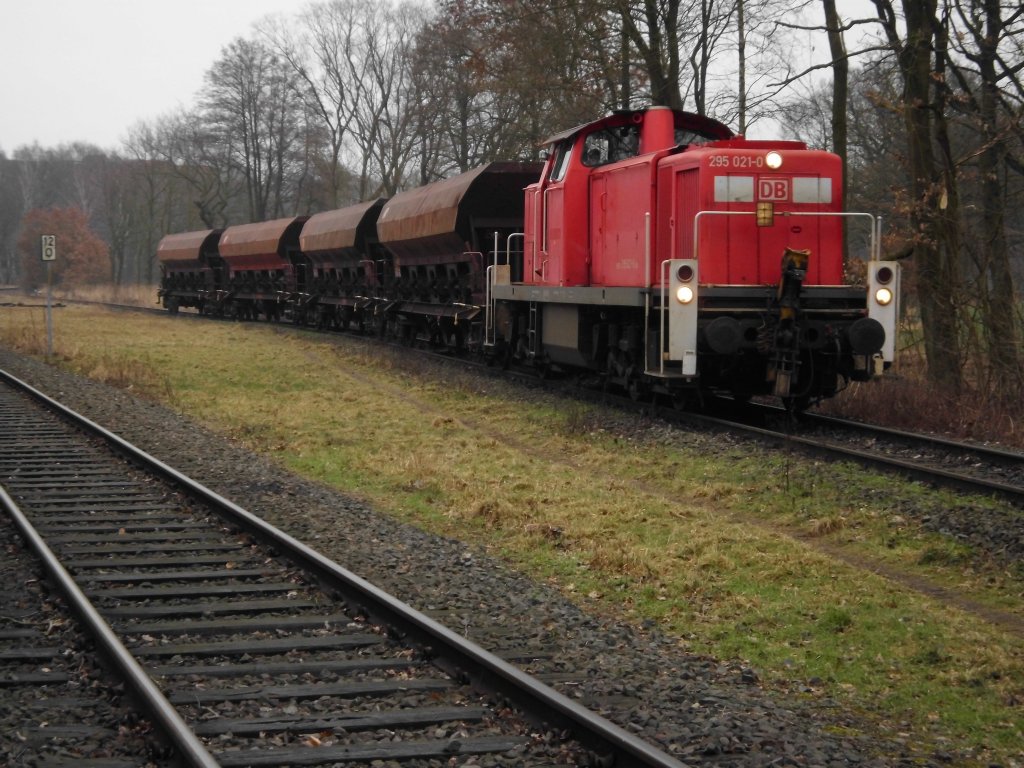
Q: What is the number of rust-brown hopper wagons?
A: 4